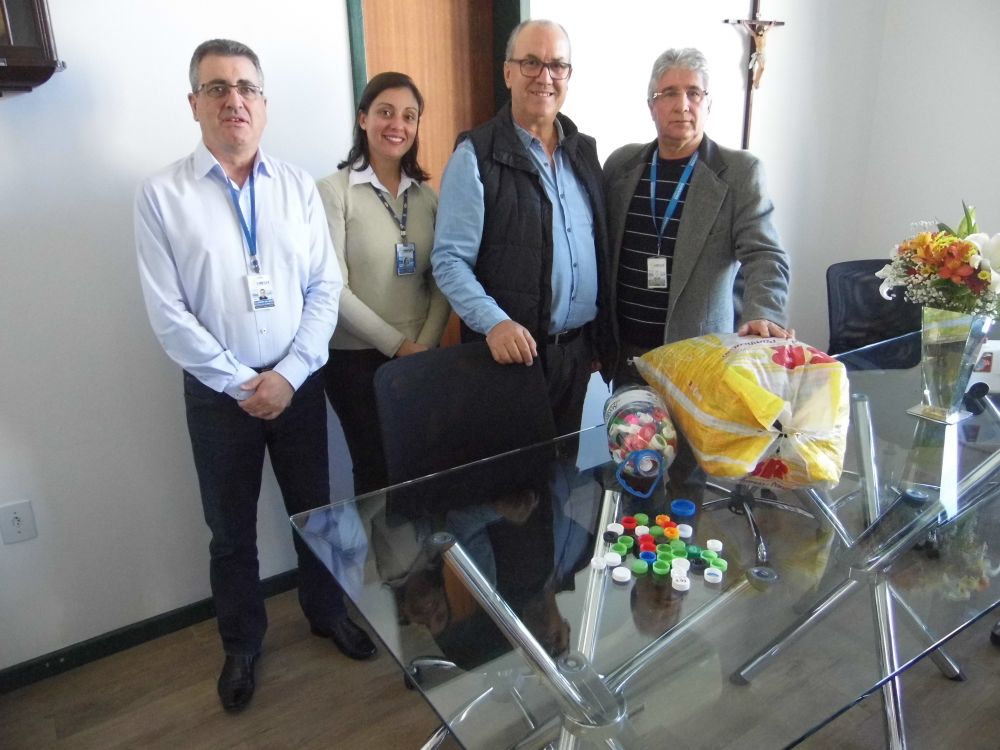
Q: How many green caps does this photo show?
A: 13